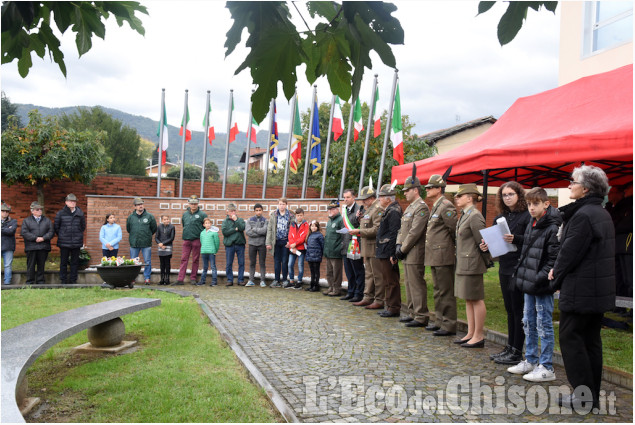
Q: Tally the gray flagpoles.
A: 12